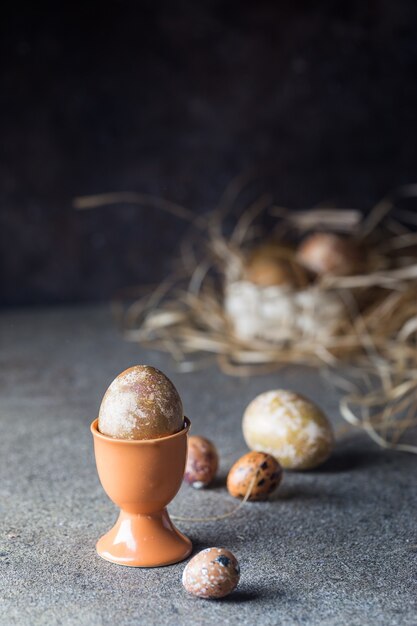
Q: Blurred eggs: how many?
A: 2